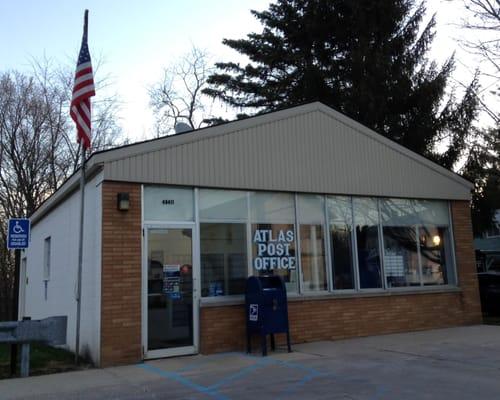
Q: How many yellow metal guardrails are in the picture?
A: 0